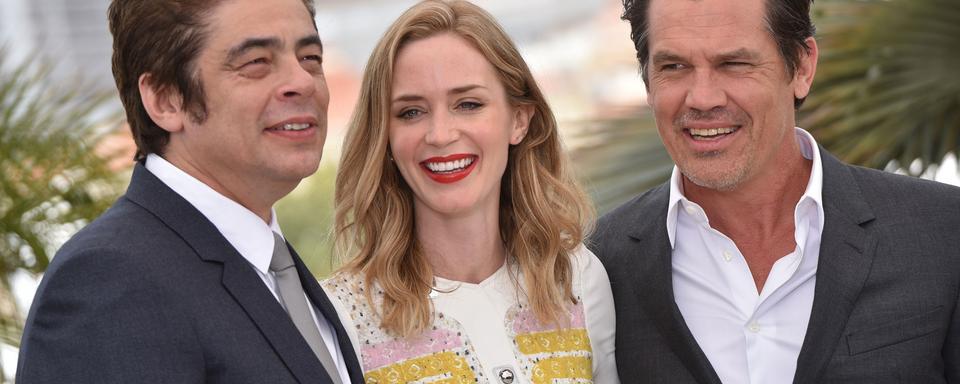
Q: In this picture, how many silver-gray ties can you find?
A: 1